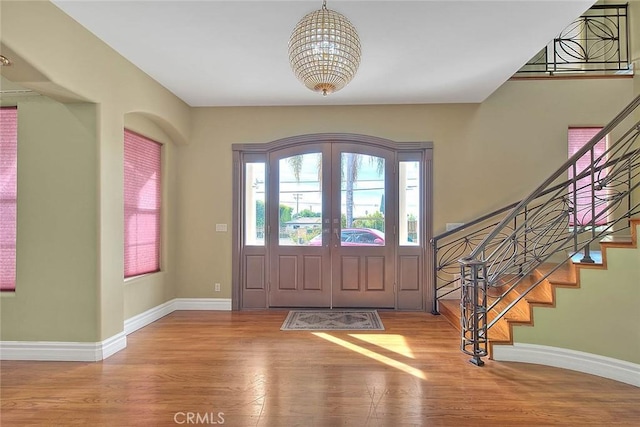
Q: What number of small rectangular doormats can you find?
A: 1